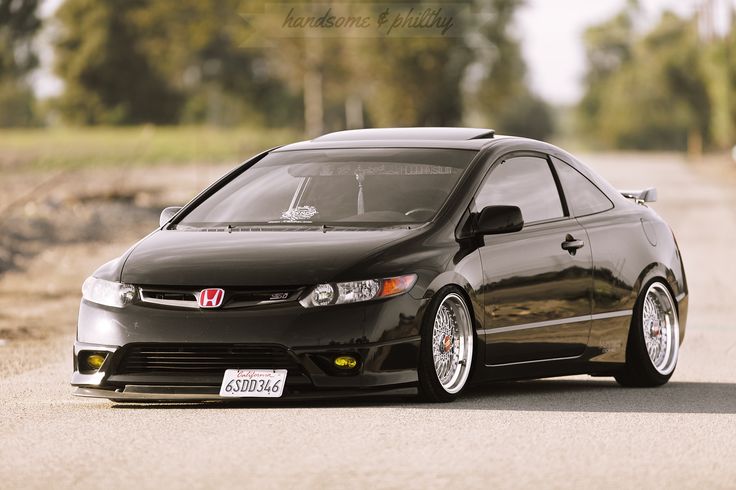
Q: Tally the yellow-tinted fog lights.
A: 2